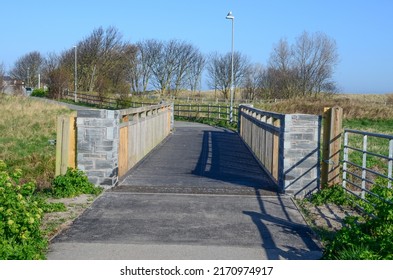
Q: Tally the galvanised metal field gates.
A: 1